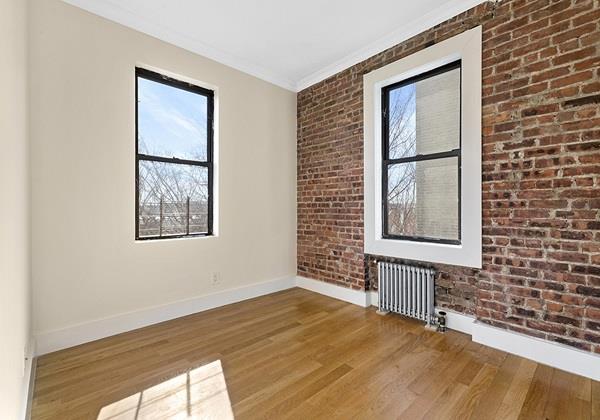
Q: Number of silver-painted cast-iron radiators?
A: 1